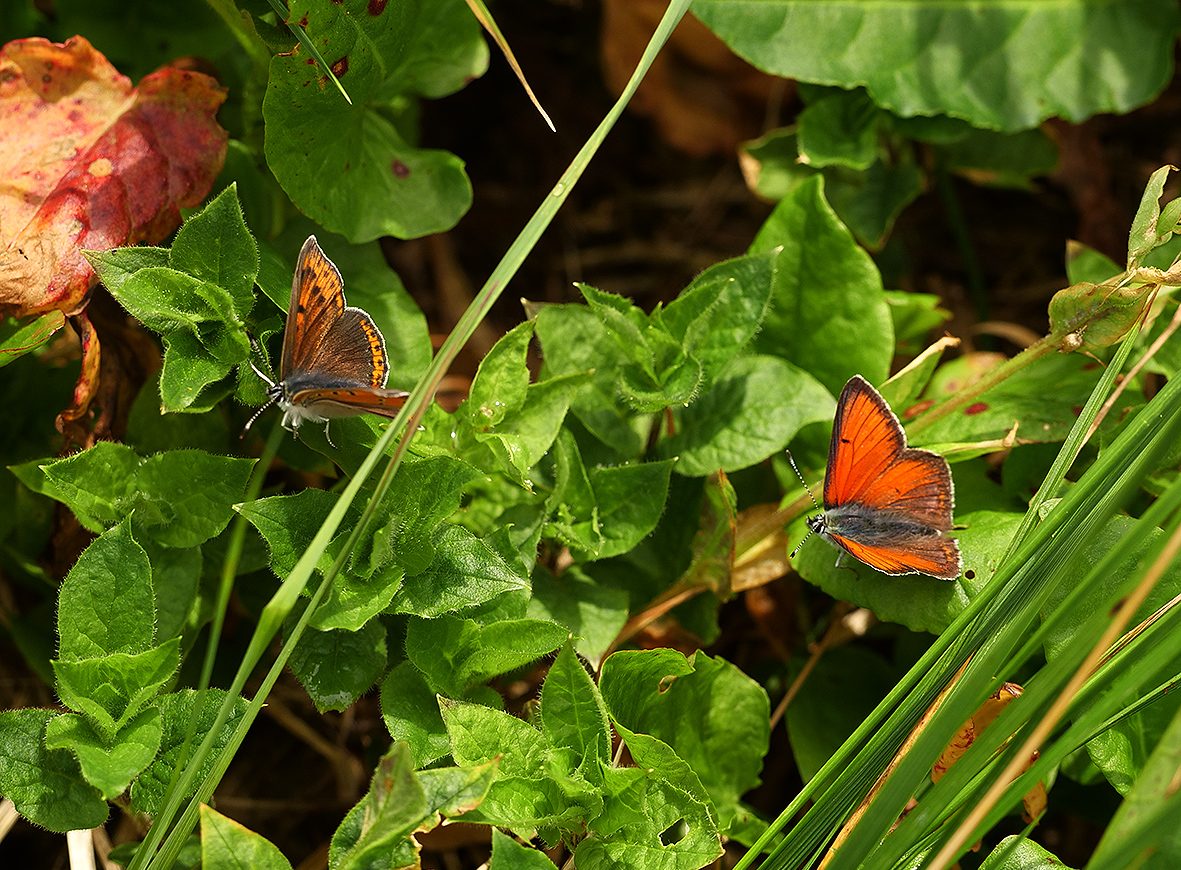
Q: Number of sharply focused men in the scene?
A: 0